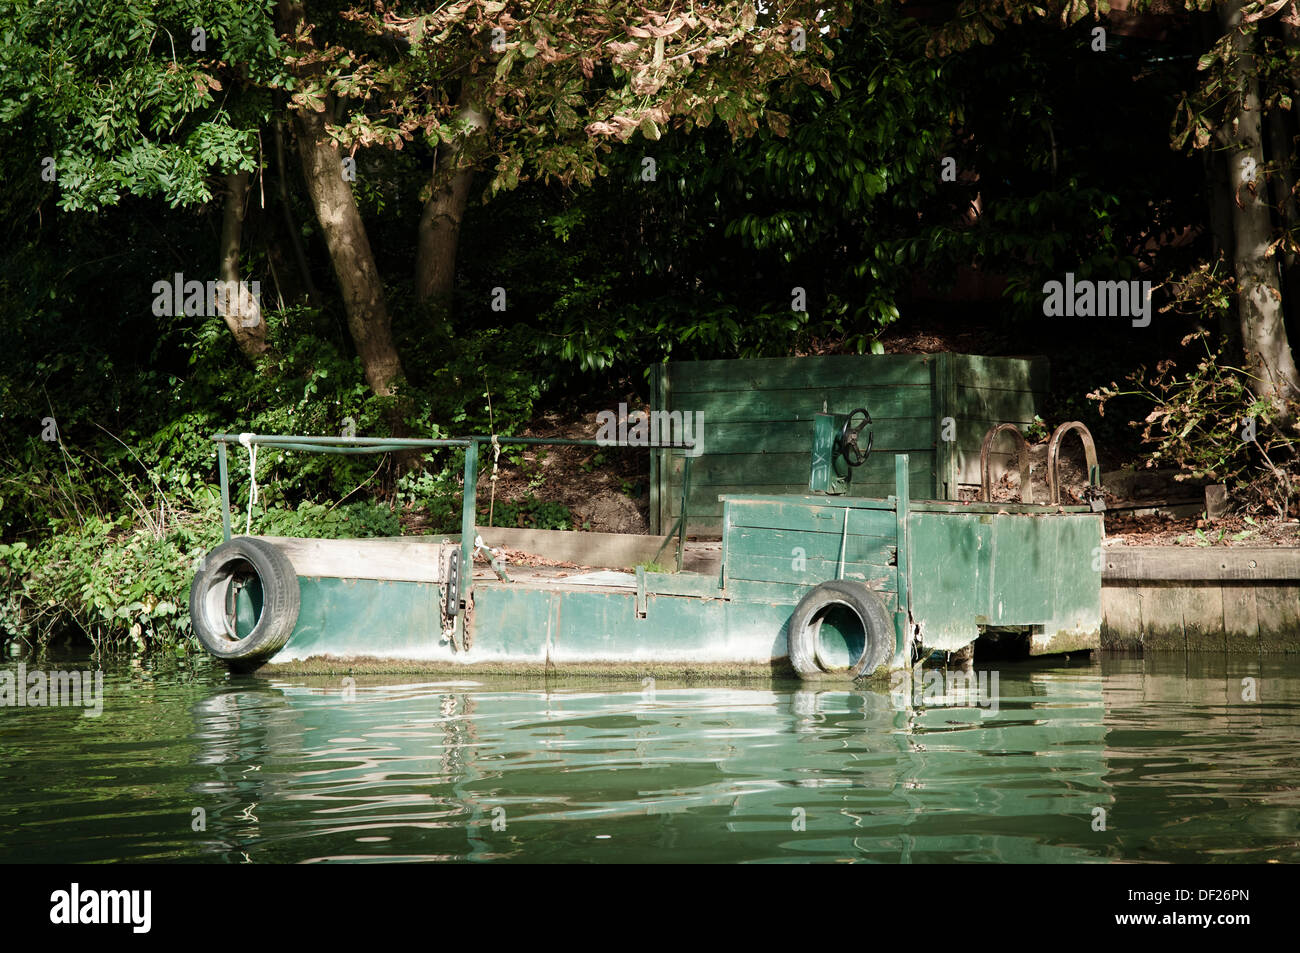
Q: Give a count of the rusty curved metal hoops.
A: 2